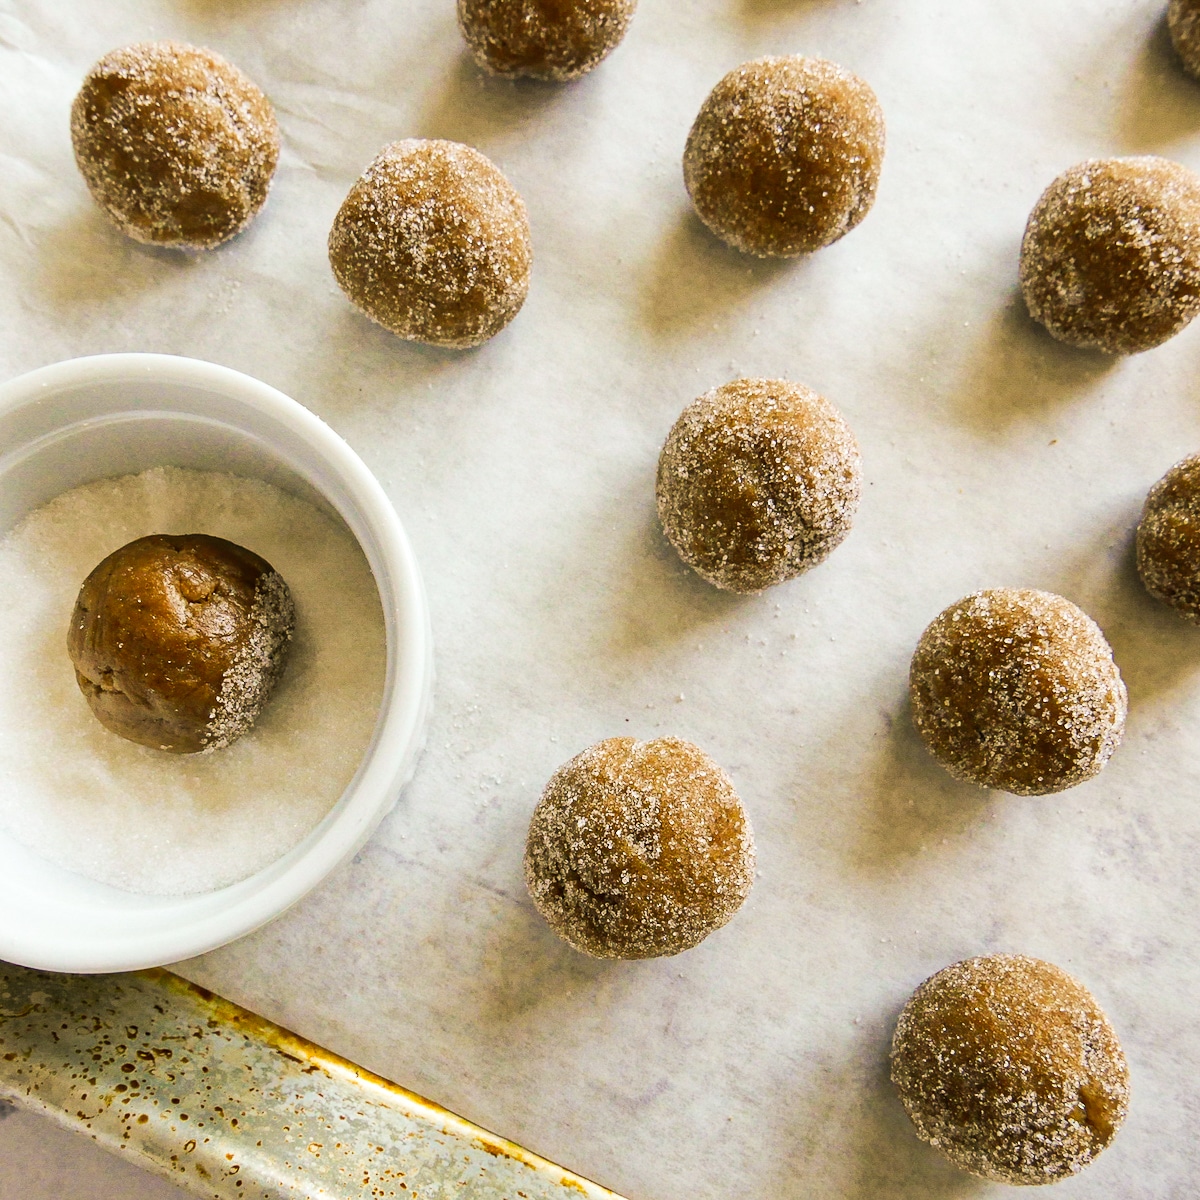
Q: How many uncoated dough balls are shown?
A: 1